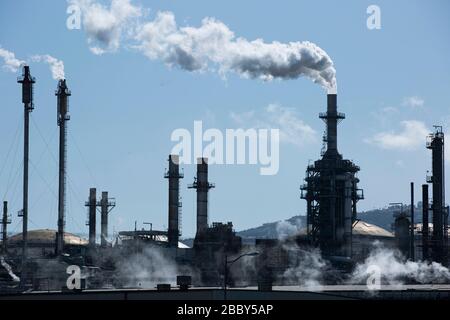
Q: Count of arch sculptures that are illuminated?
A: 0